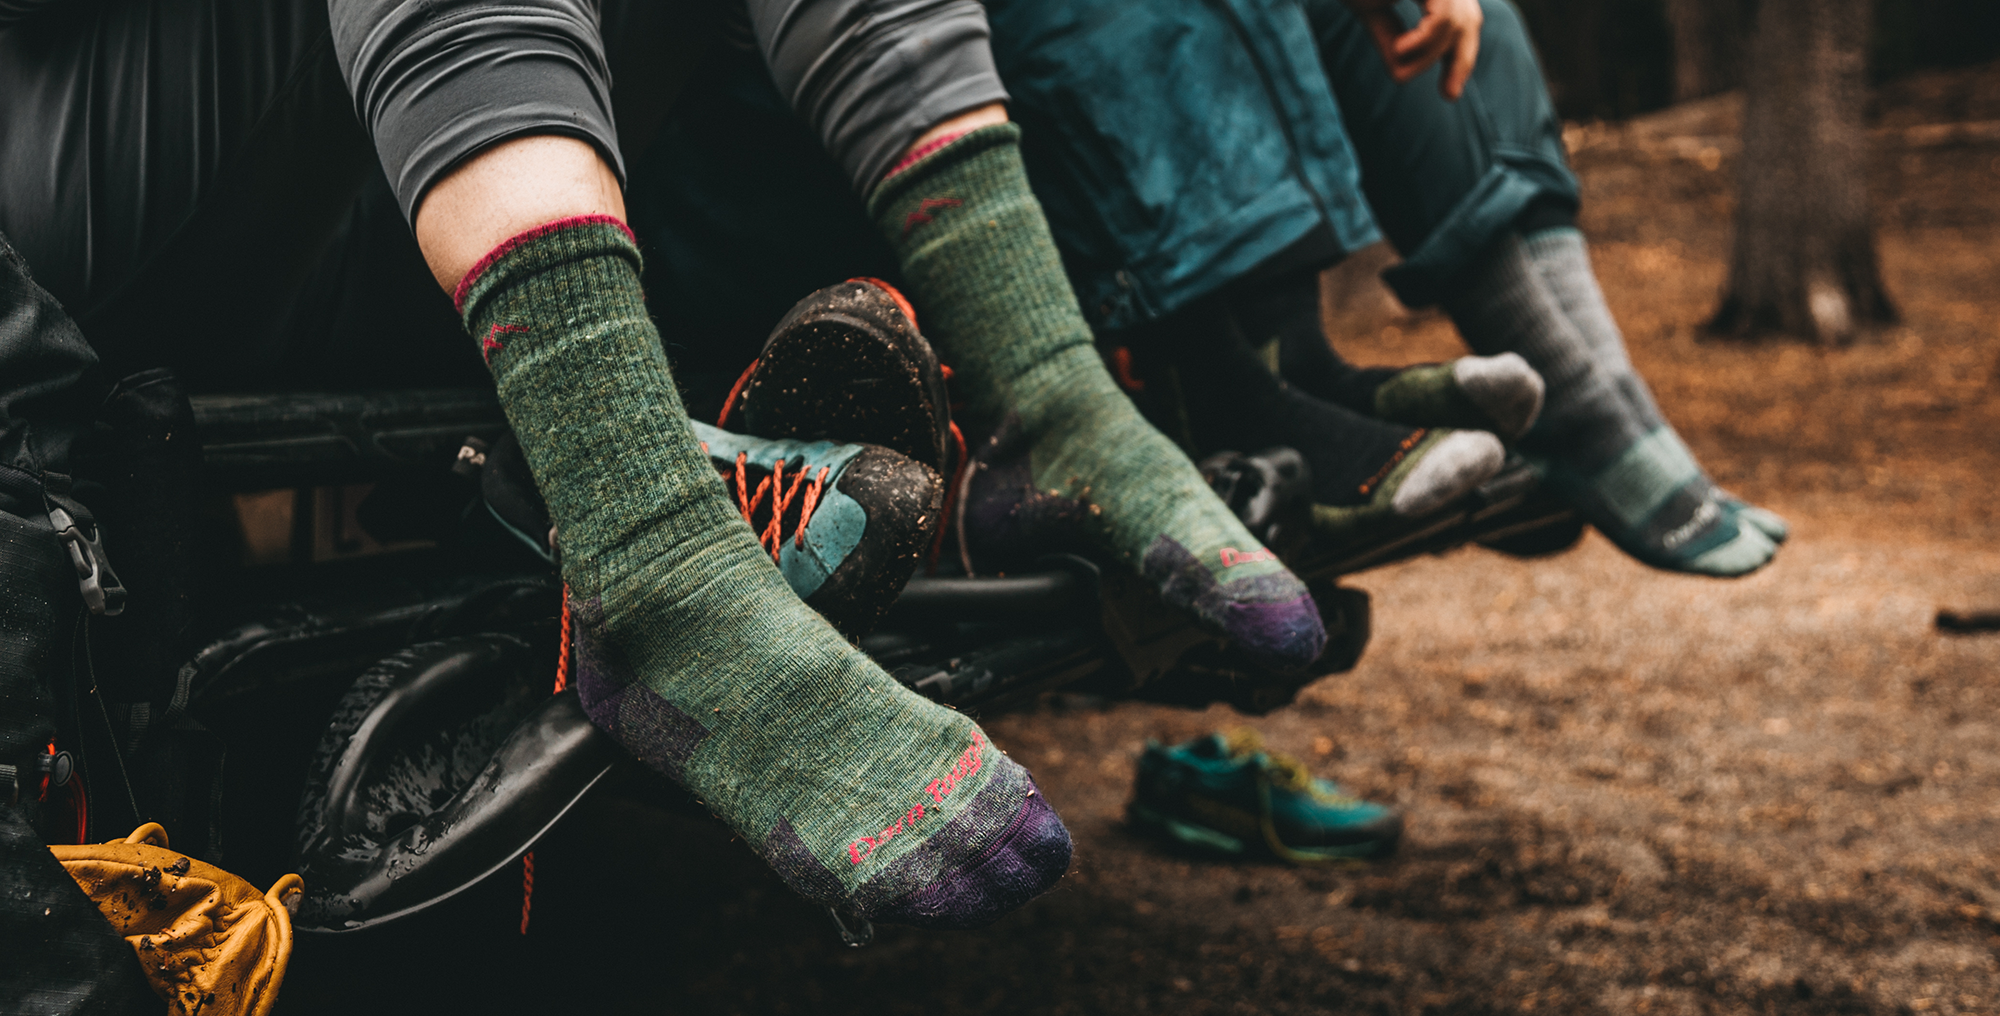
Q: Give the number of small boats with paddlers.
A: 0